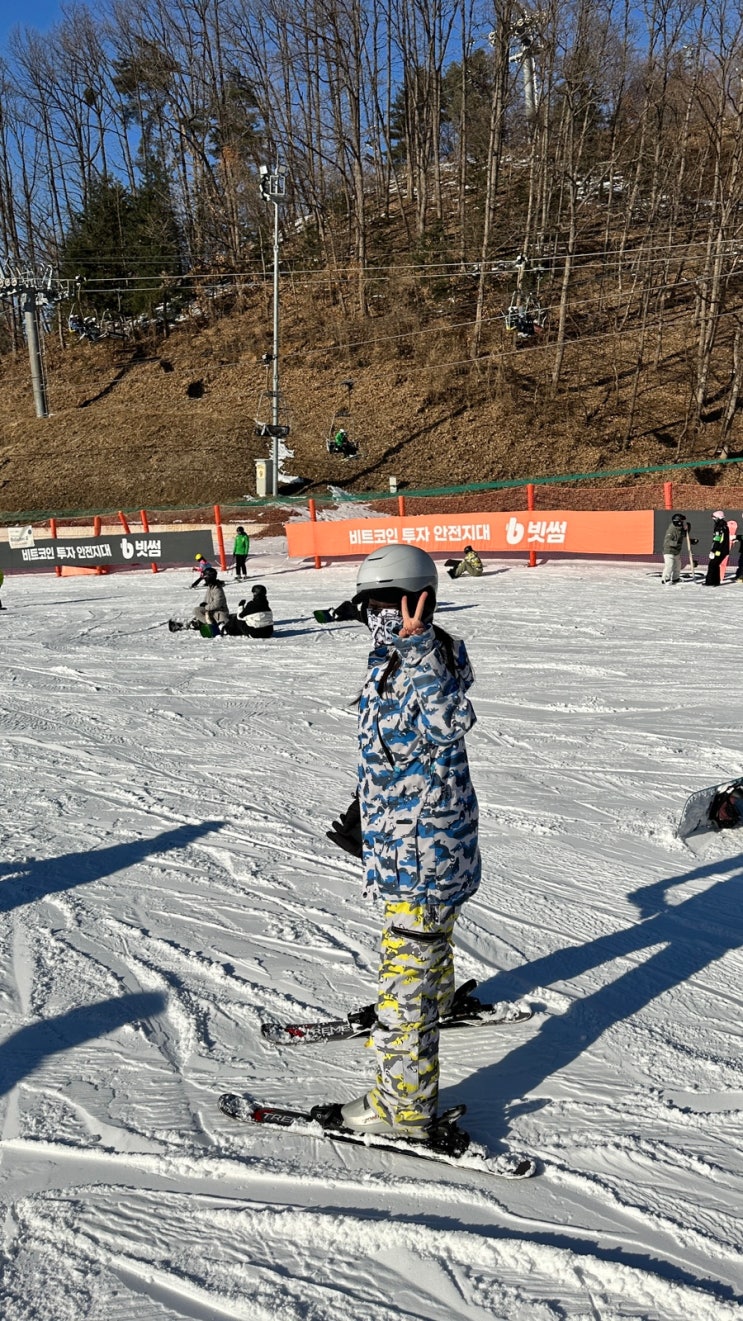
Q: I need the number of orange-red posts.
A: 9